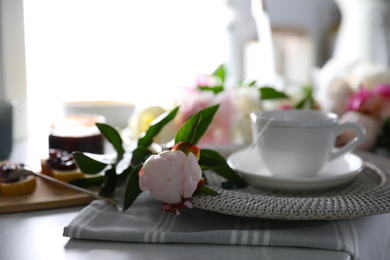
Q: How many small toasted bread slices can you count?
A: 2